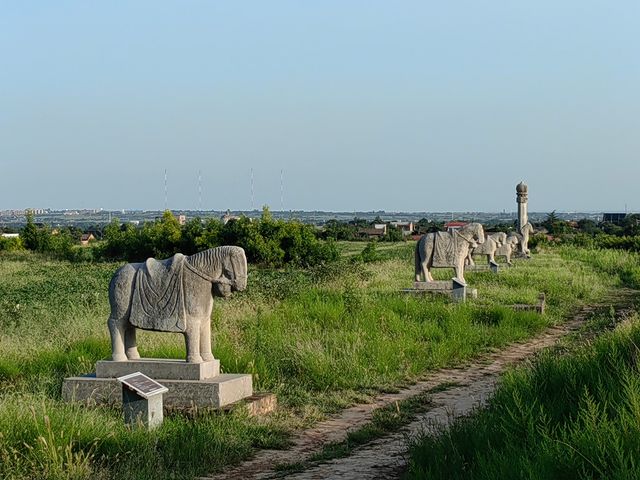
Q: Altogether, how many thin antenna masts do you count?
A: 4